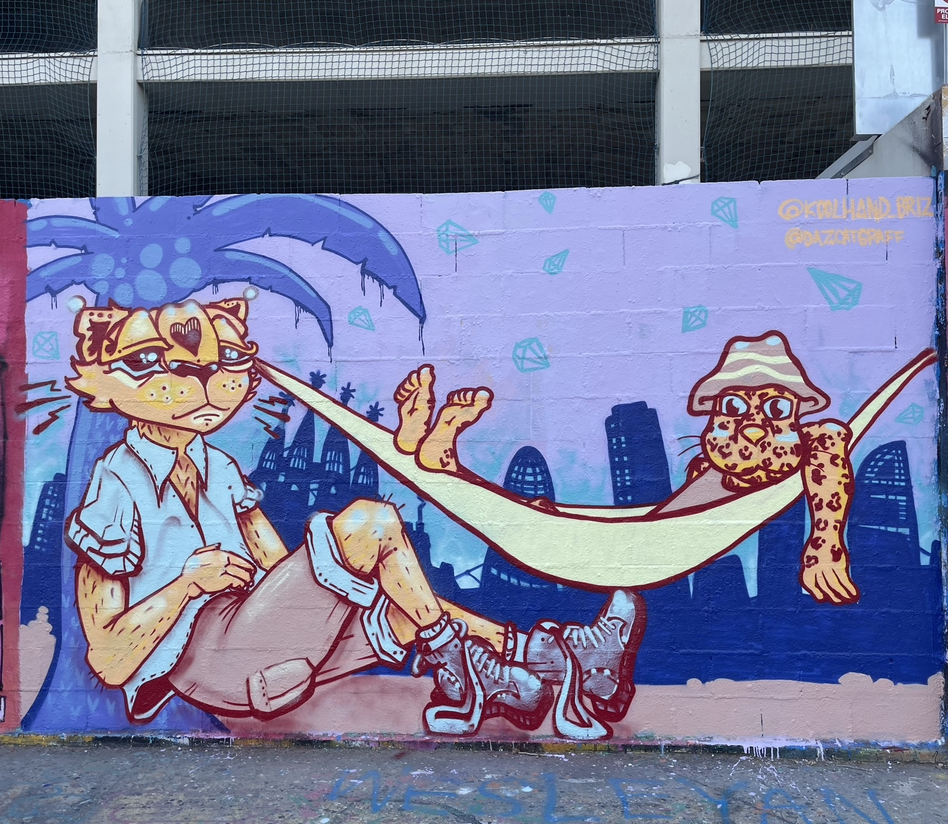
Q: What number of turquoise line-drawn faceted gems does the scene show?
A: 10